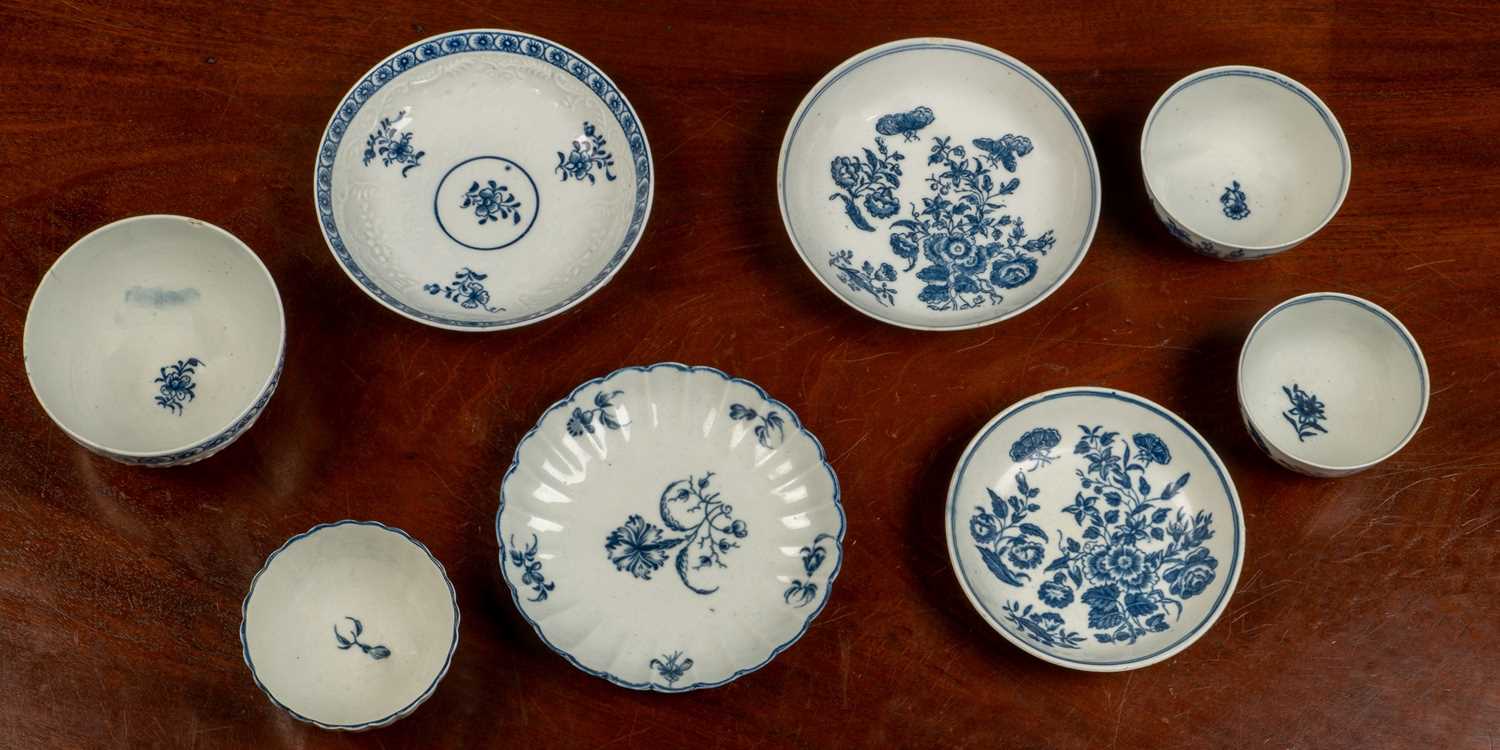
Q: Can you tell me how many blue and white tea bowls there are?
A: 4